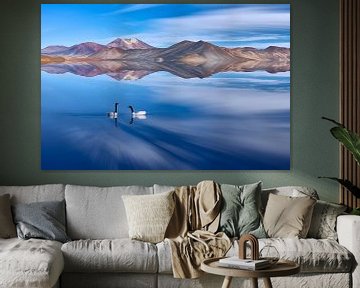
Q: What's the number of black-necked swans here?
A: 2